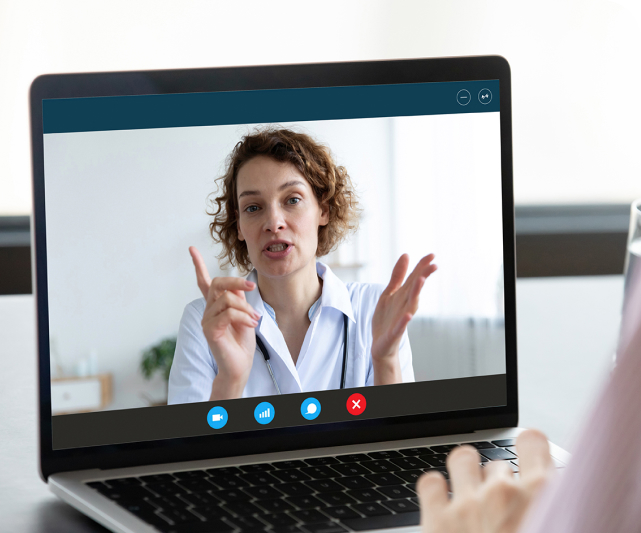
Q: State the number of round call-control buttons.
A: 4